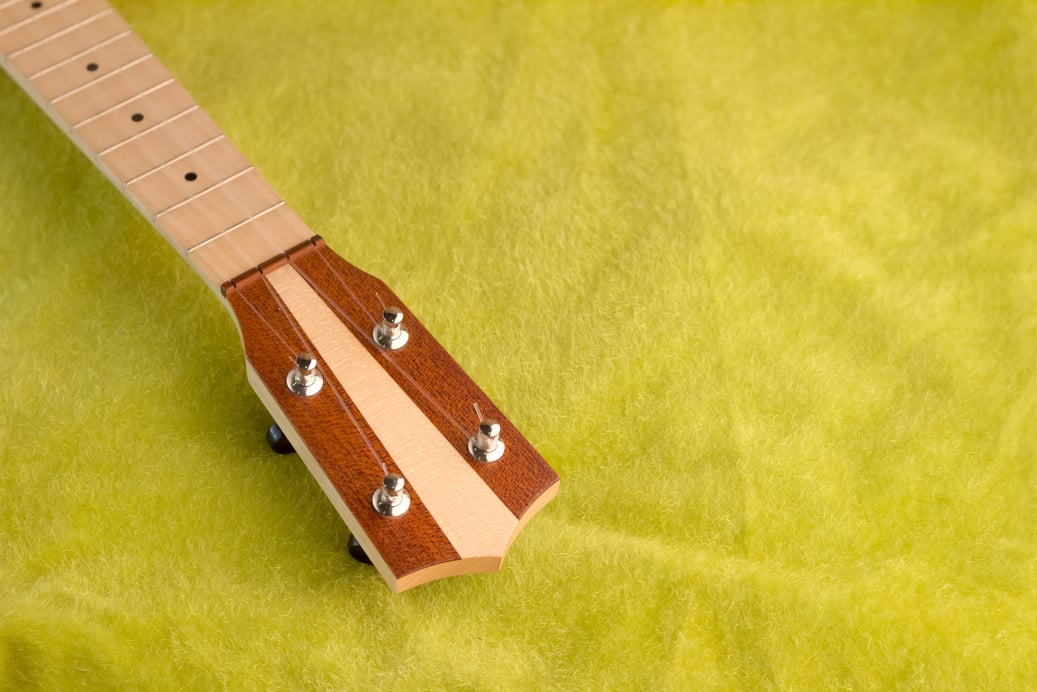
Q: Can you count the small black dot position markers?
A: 4